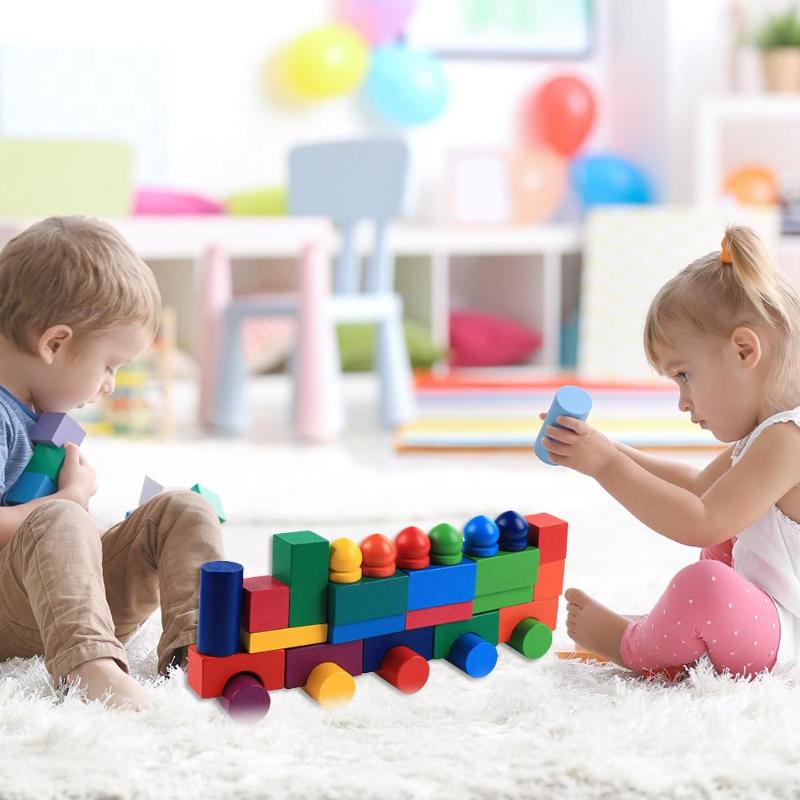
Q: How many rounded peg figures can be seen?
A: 6